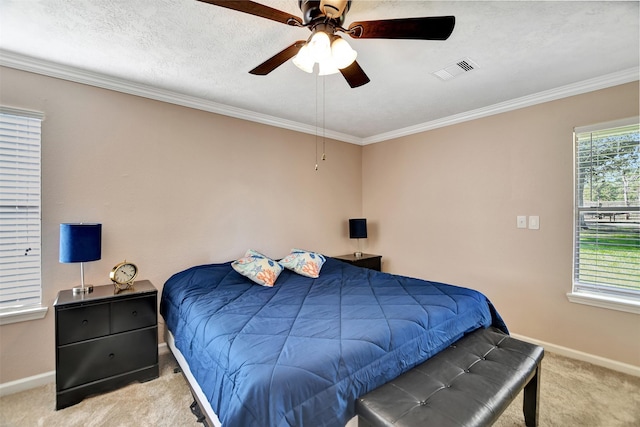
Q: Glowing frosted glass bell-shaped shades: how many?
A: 4